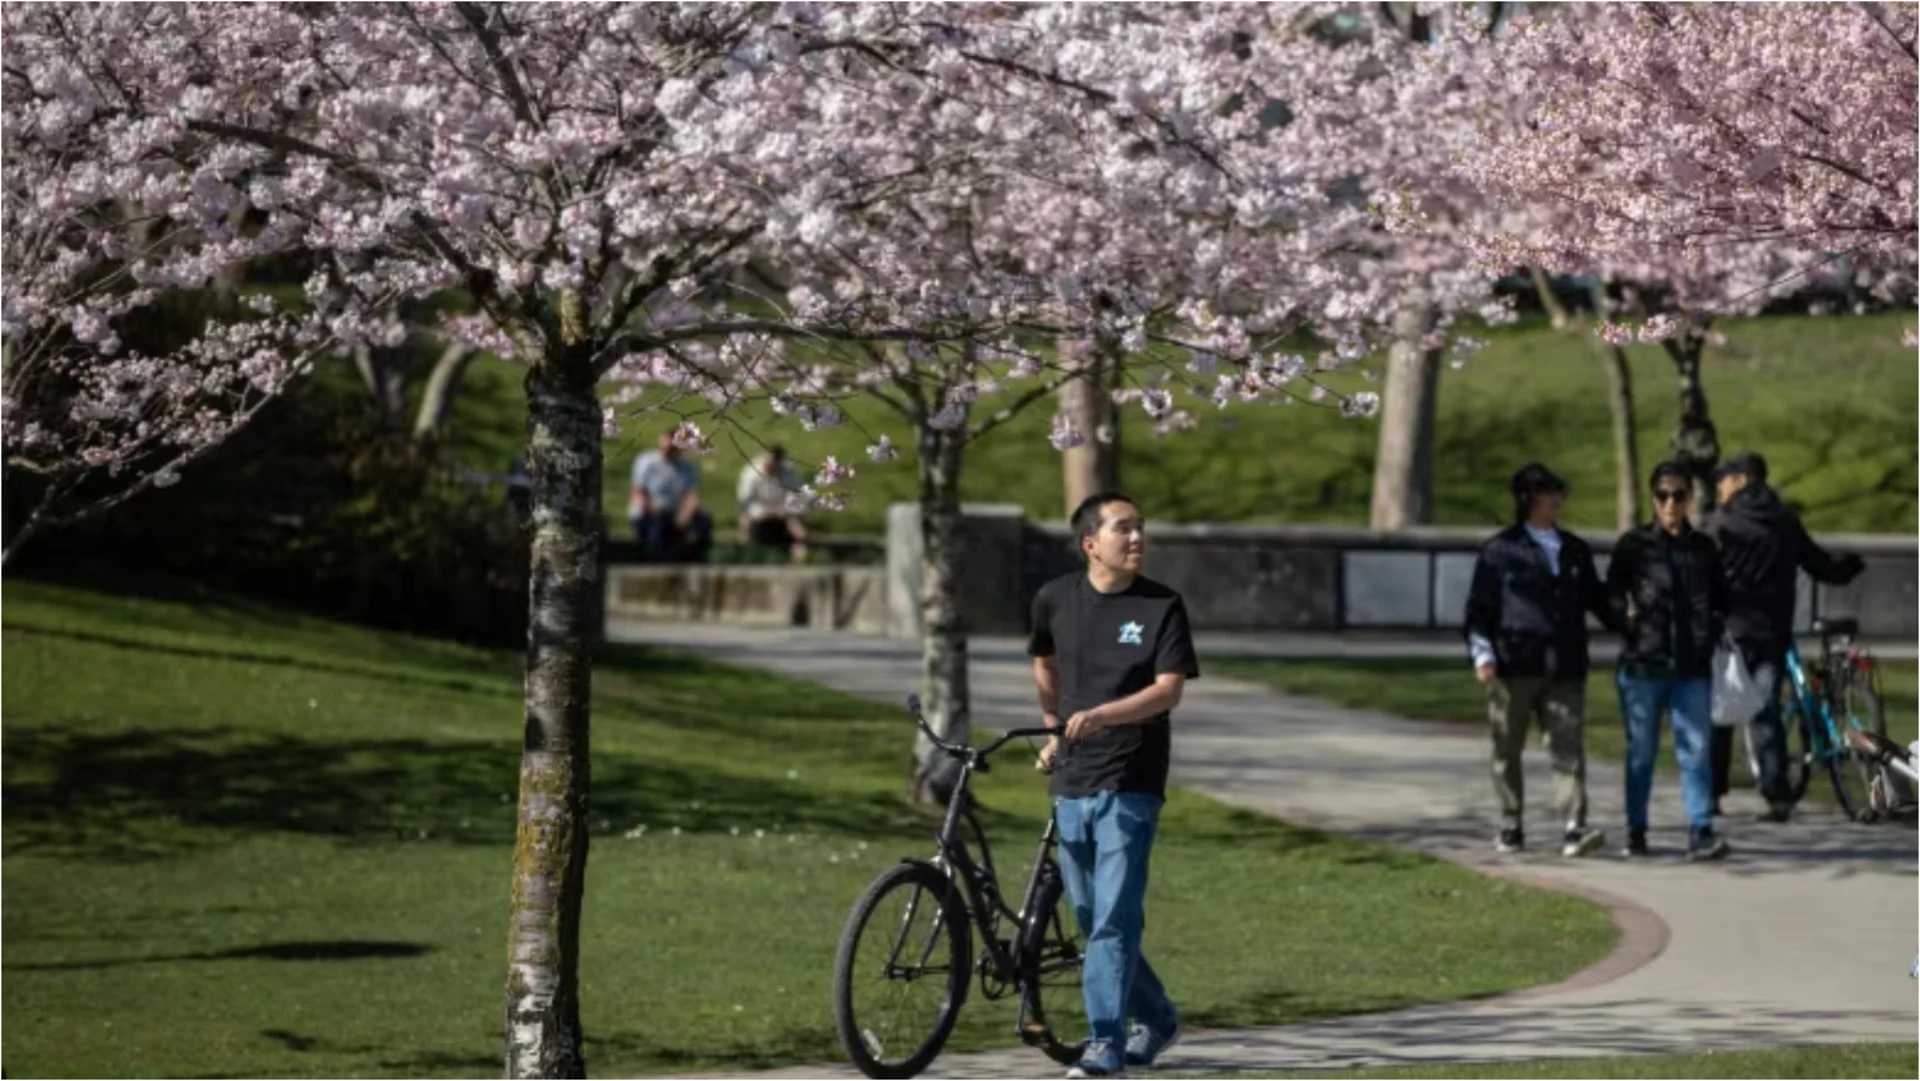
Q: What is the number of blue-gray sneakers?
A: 2